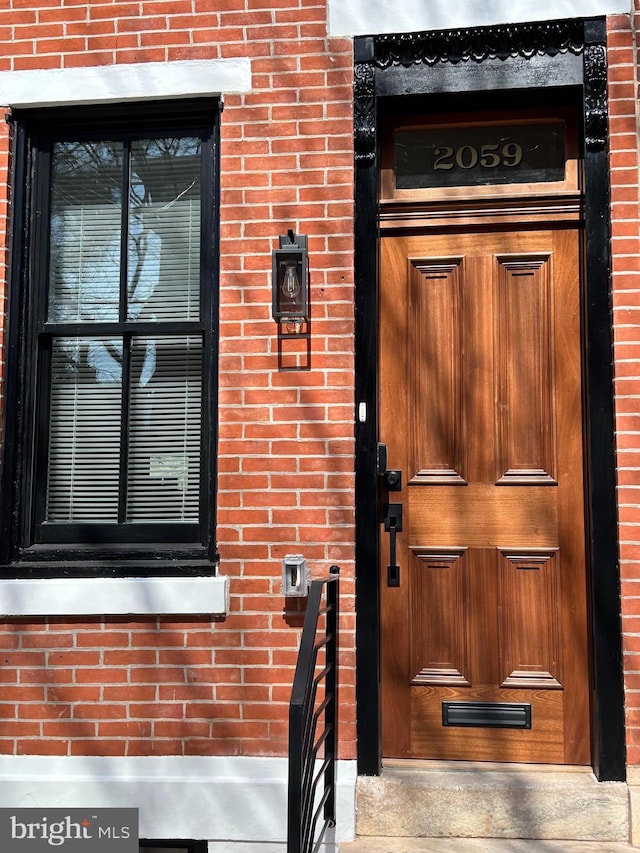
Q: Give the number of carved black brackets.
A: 2